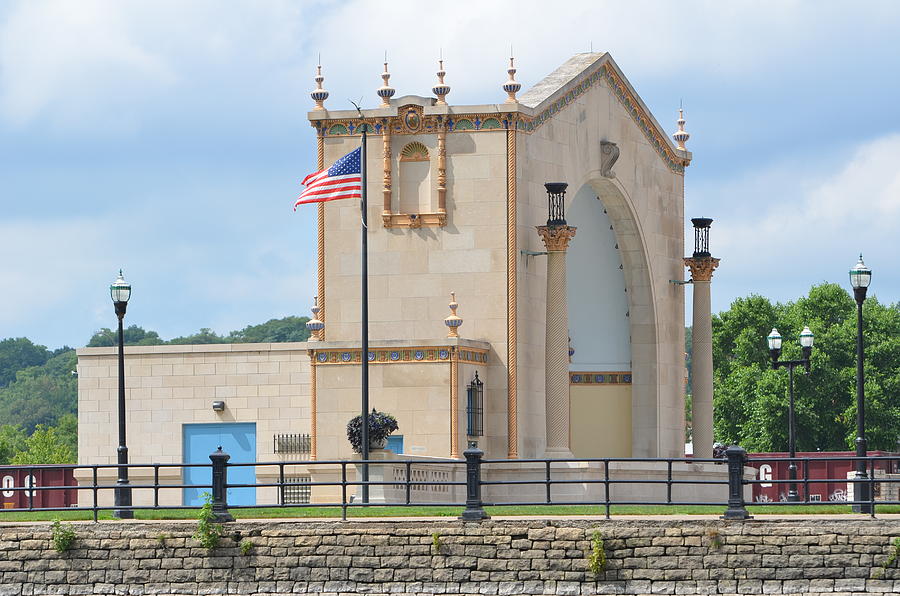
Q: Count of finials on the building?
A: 7